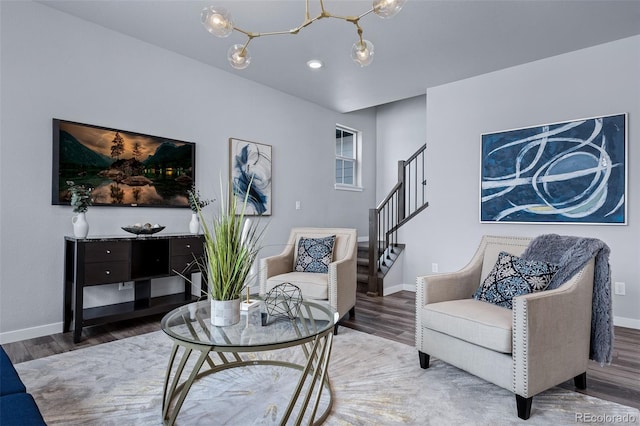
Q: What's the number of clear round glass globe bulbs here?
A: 4